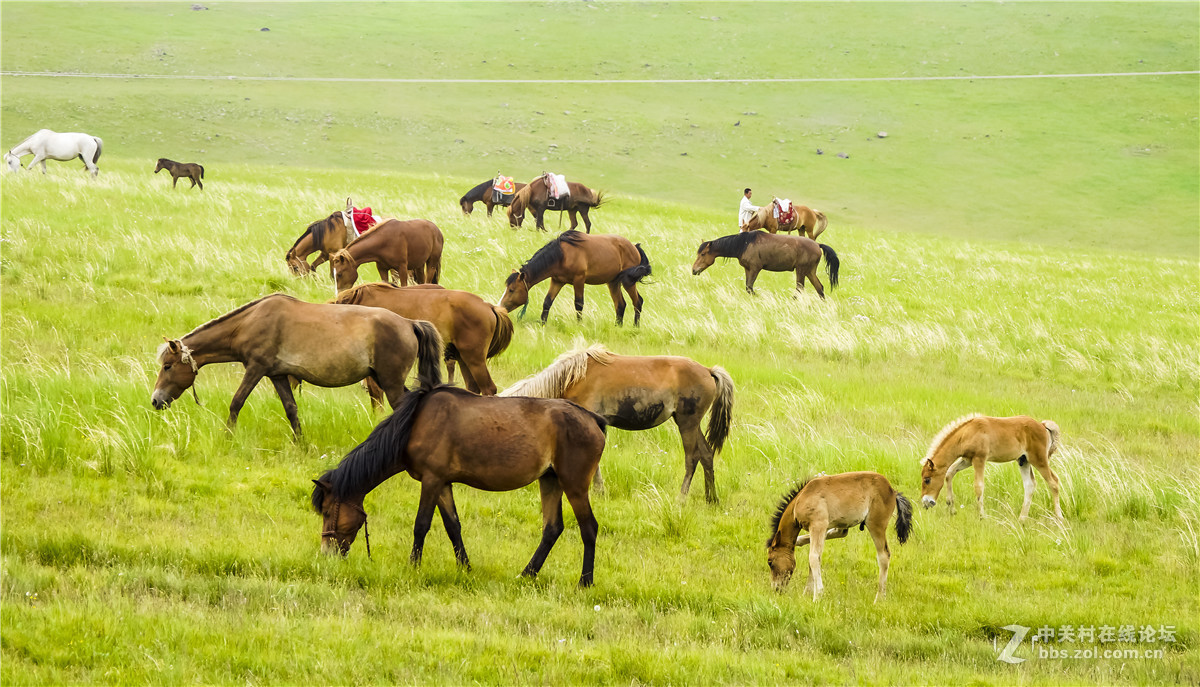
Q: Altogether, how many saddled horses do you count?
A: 4